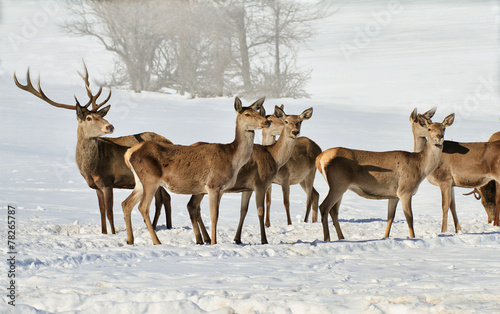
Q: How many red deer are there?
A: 7